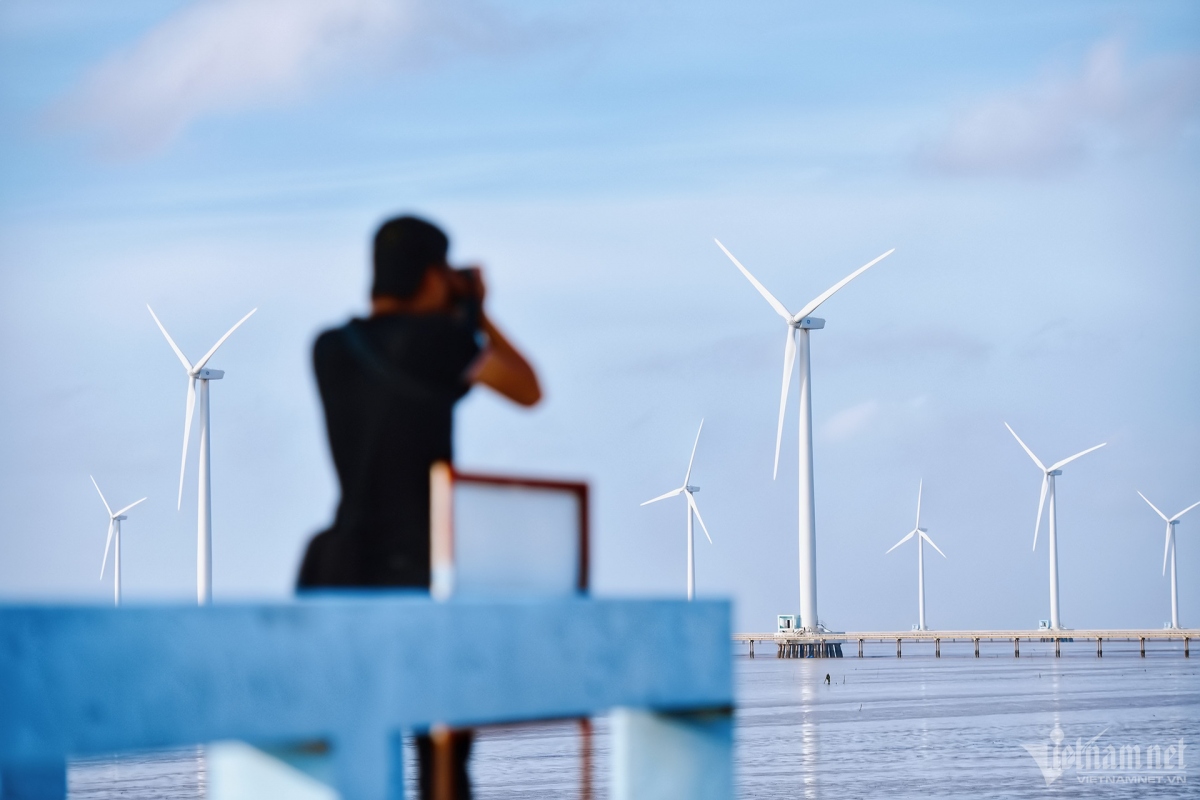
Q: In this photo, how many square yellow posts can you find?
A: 0